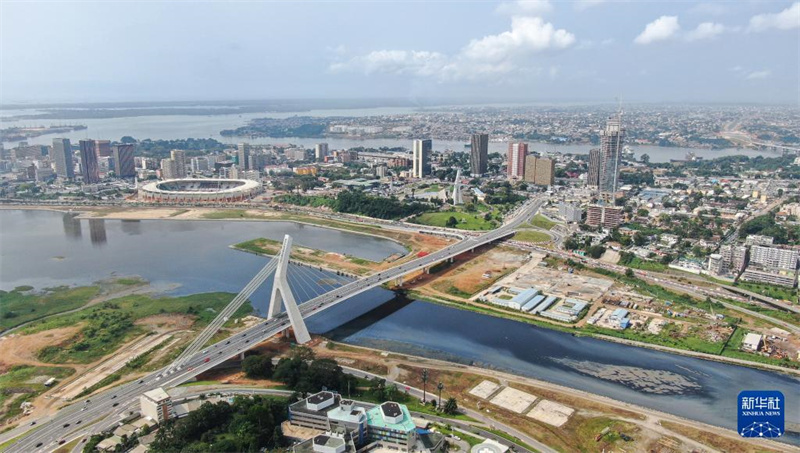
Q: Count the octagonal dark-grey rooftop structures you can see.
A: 3